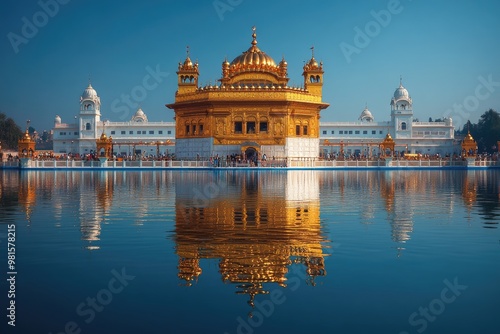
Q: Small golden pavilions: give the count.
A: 4